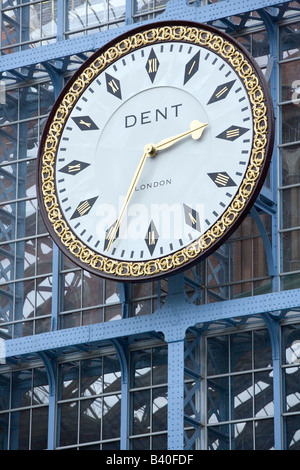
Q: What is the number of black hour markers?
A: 12